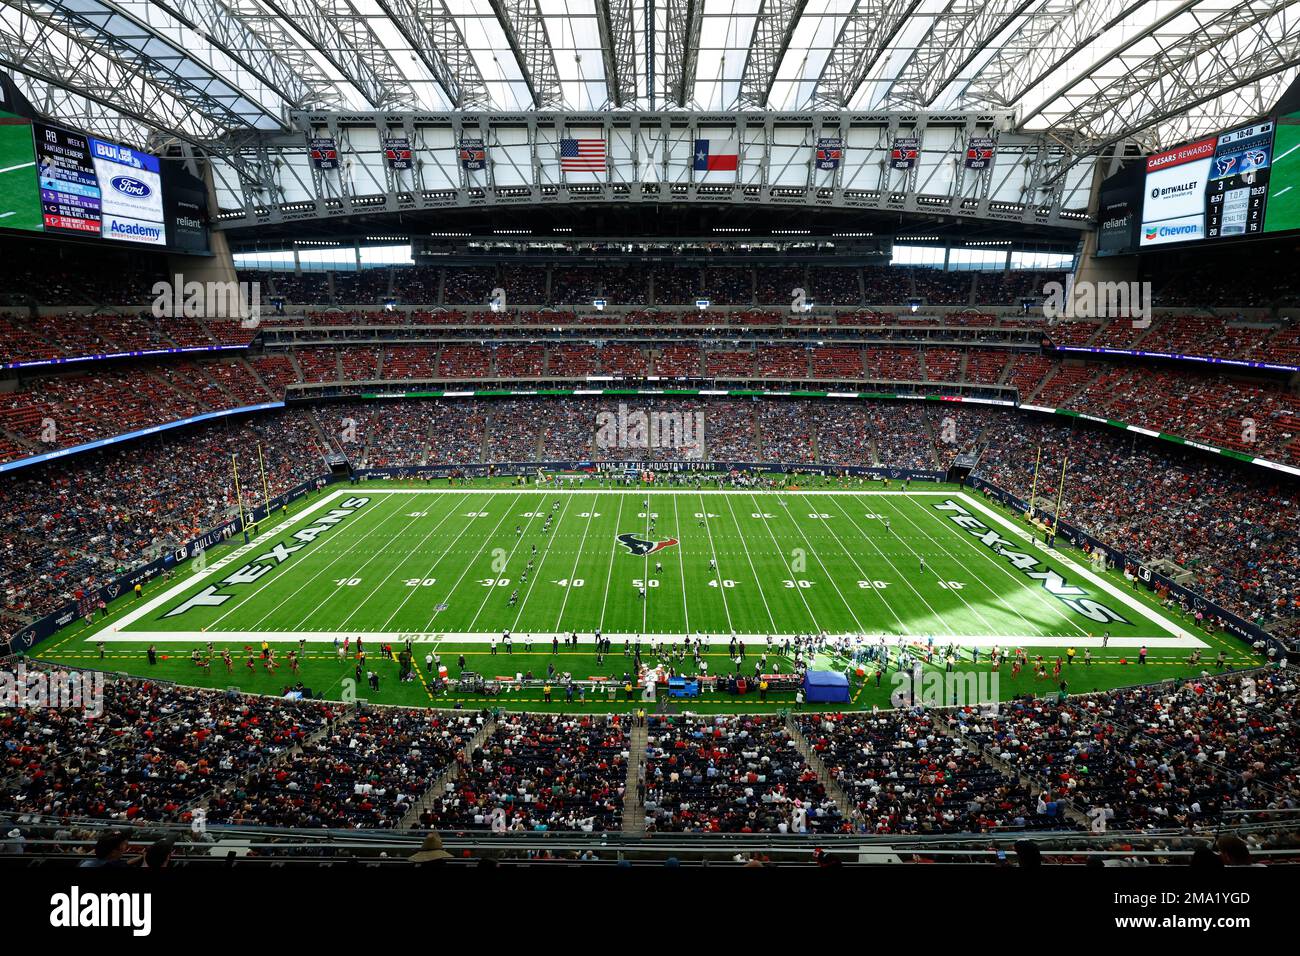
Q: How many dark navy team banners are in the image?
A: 6